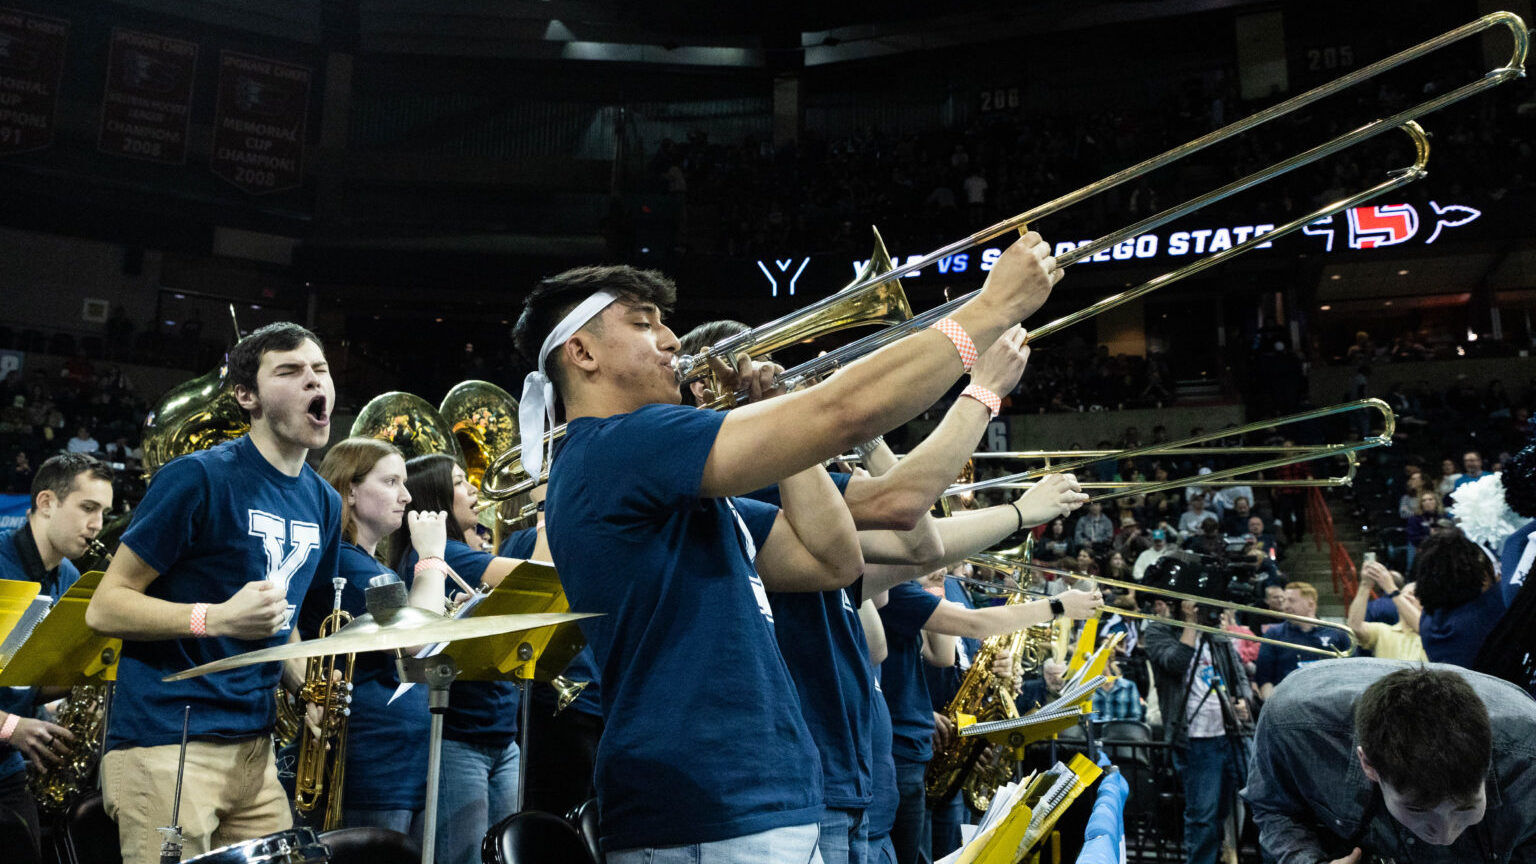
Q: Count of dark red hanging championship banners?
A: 3